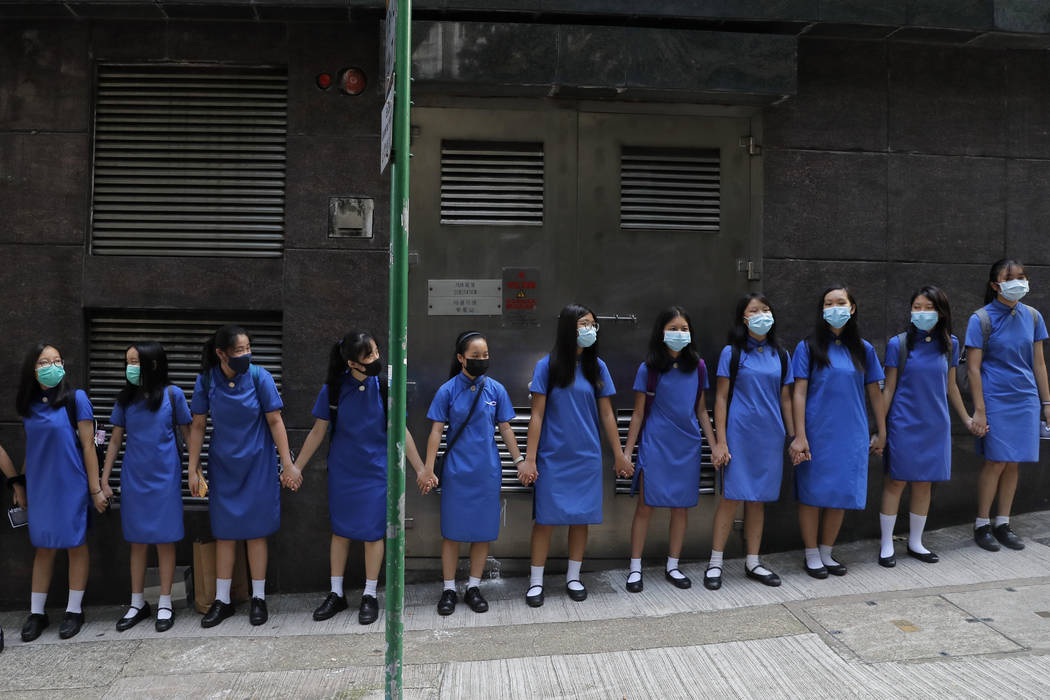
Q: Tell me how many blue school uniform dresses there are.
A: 11